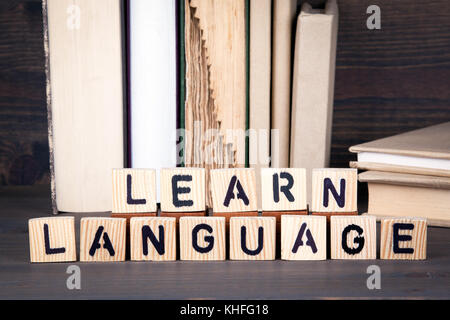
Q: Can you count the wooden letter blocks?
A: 13